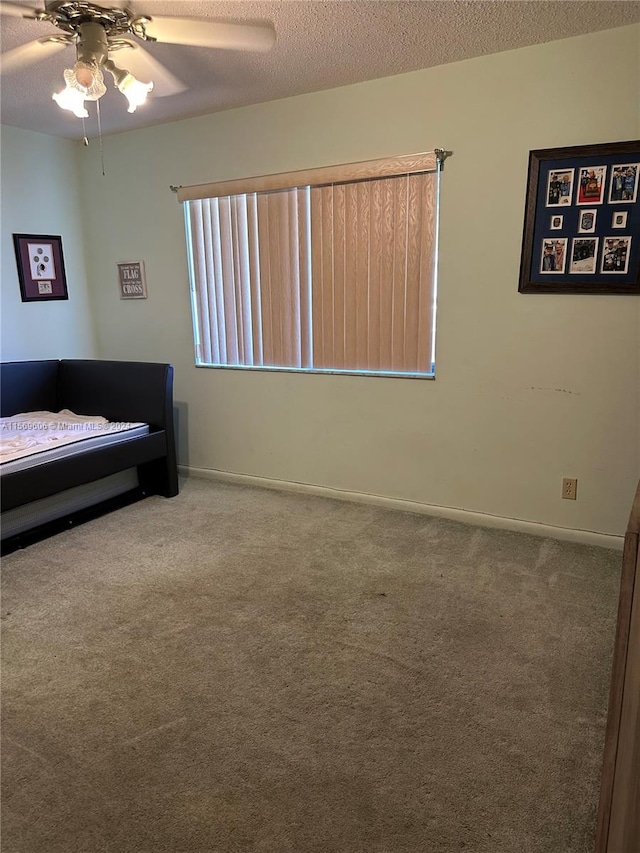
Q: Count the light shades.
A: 3